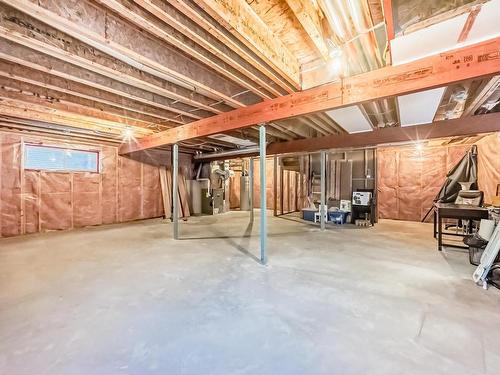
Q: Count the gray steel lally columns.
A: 4